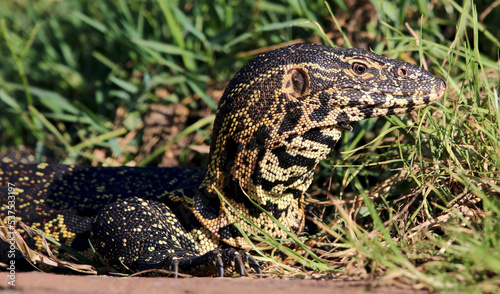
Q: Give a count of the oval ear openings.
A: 1